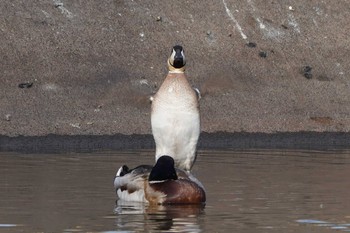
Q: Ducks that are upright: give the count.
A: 1